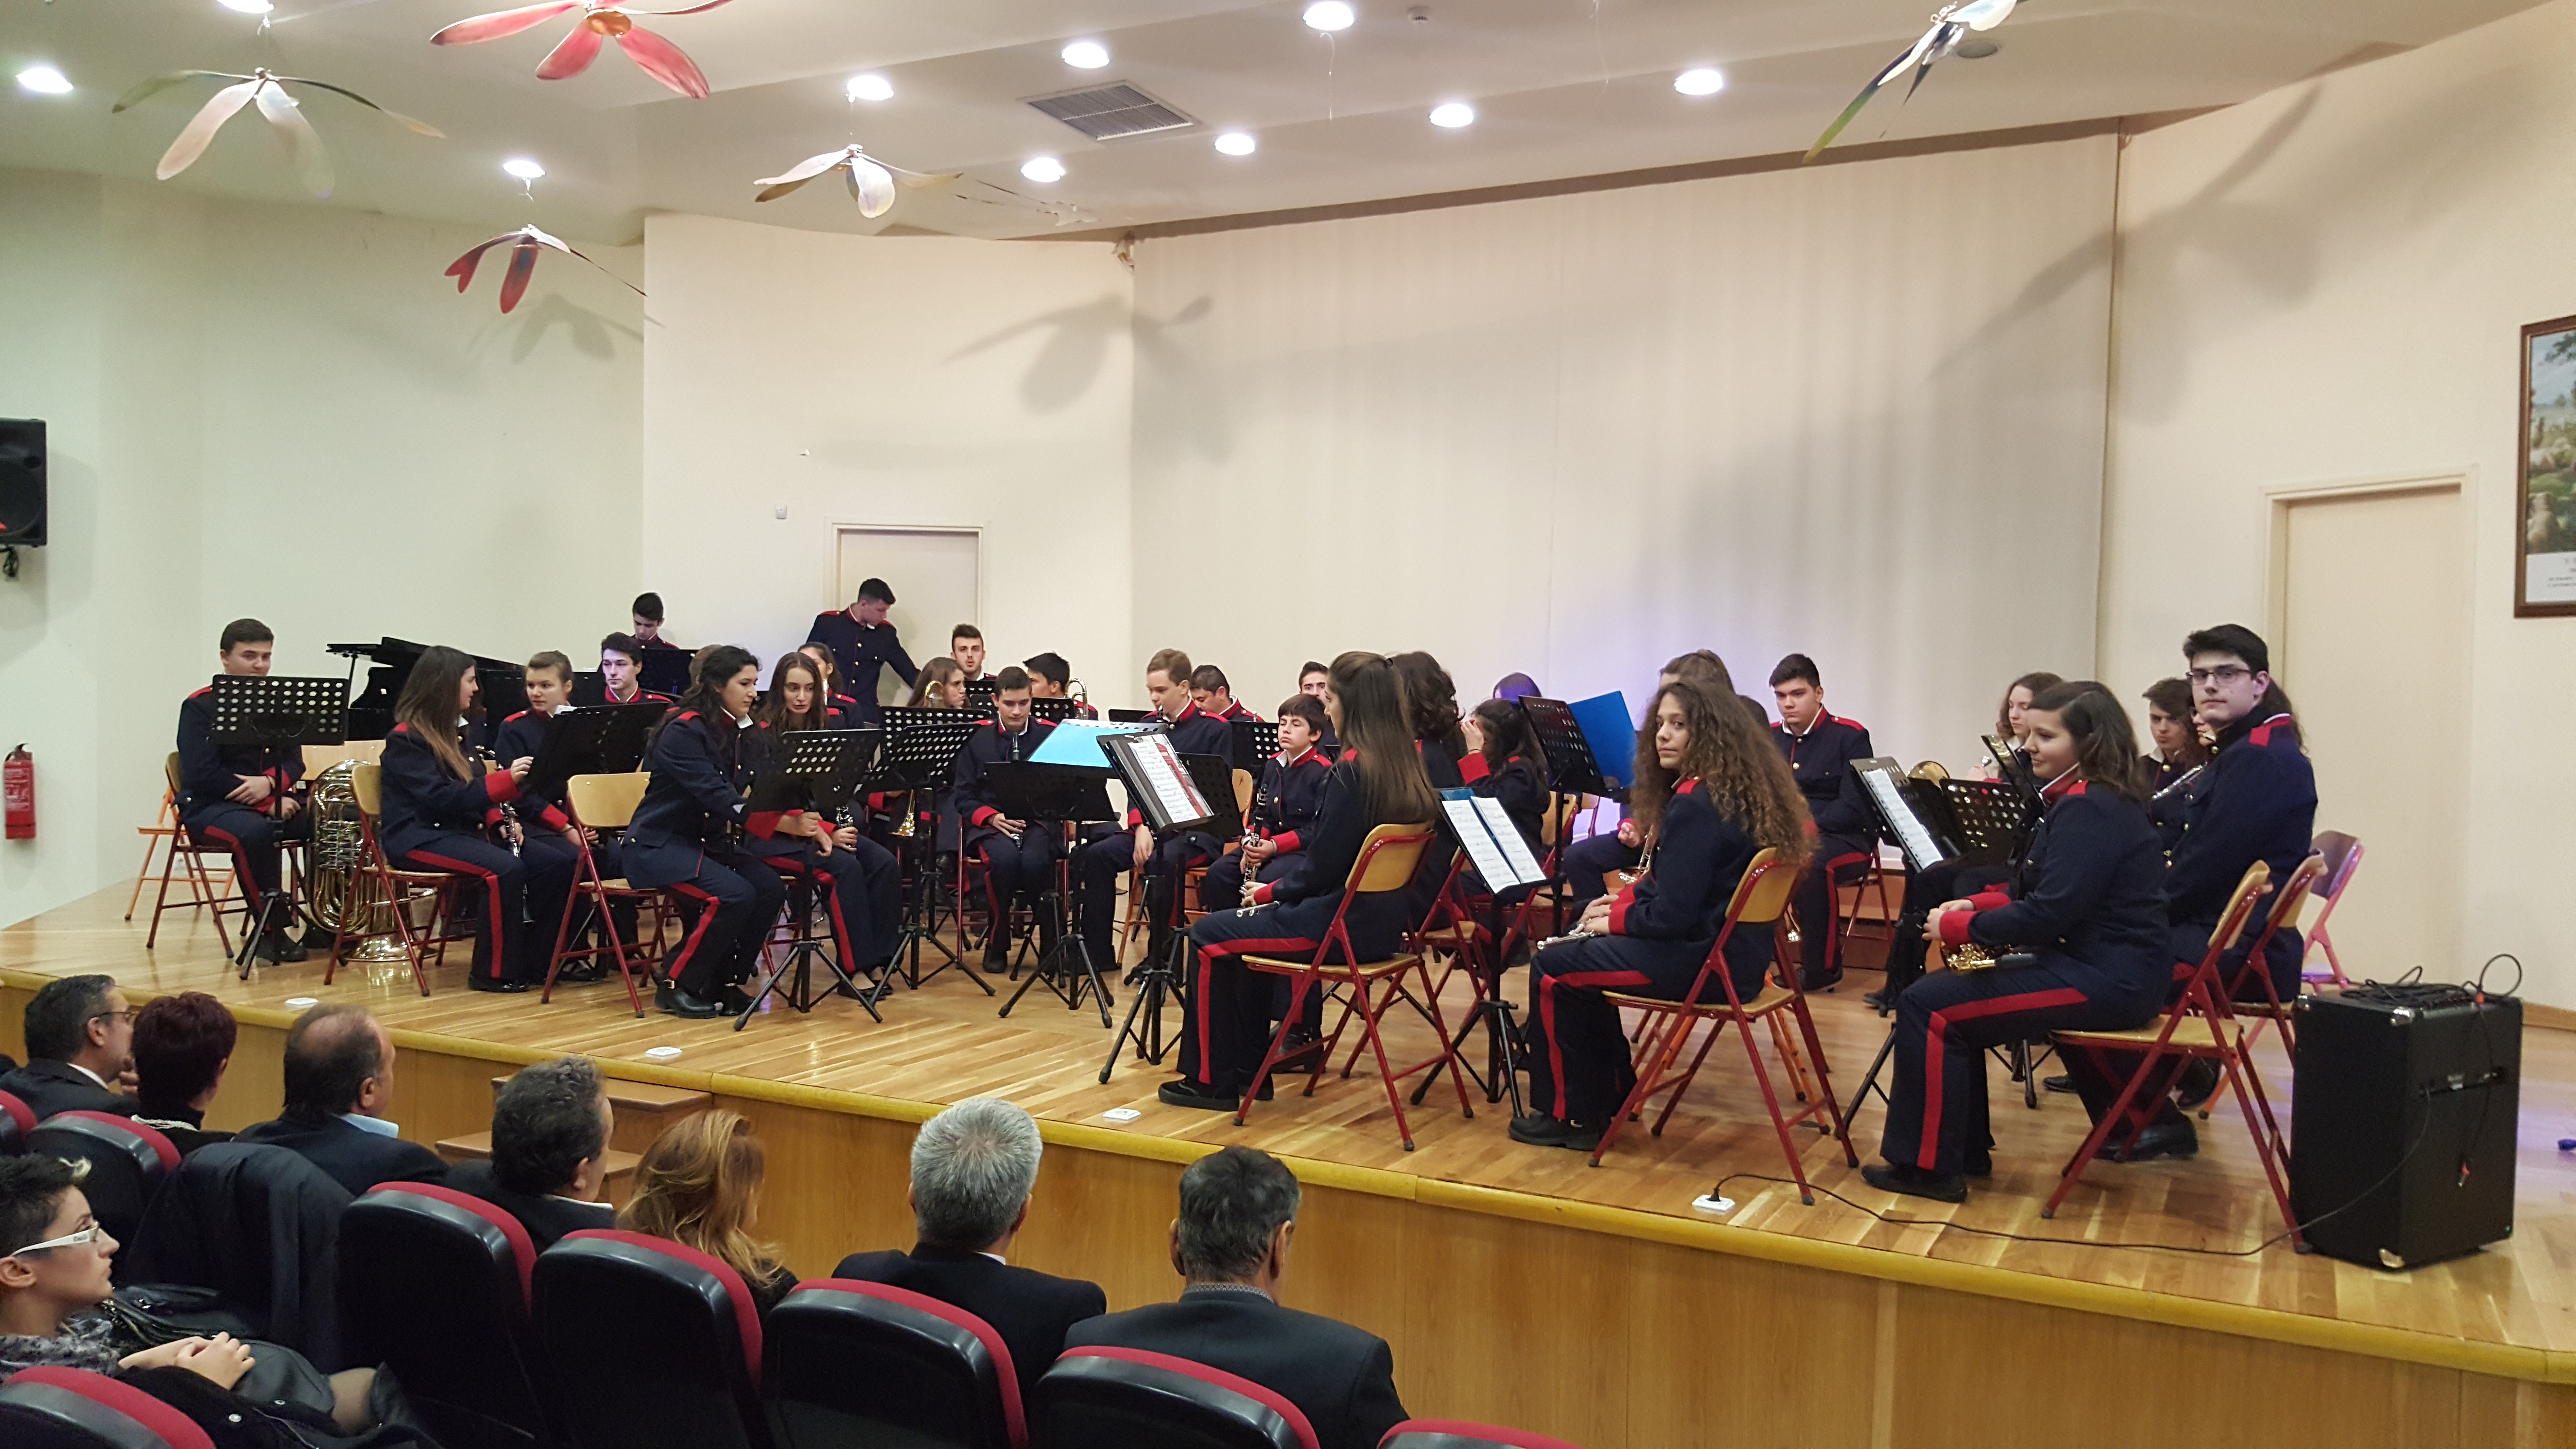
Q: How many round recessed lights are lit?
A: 10